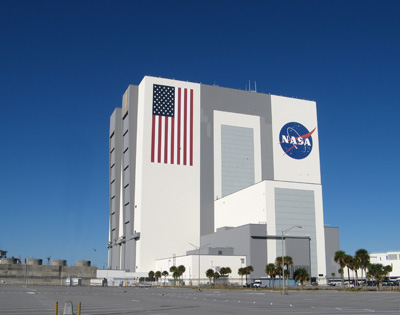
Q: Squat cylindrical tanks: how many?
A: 4